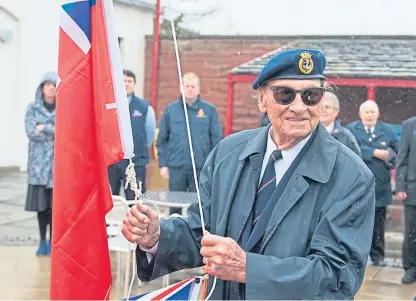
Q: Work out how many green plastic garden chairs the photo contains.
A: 0